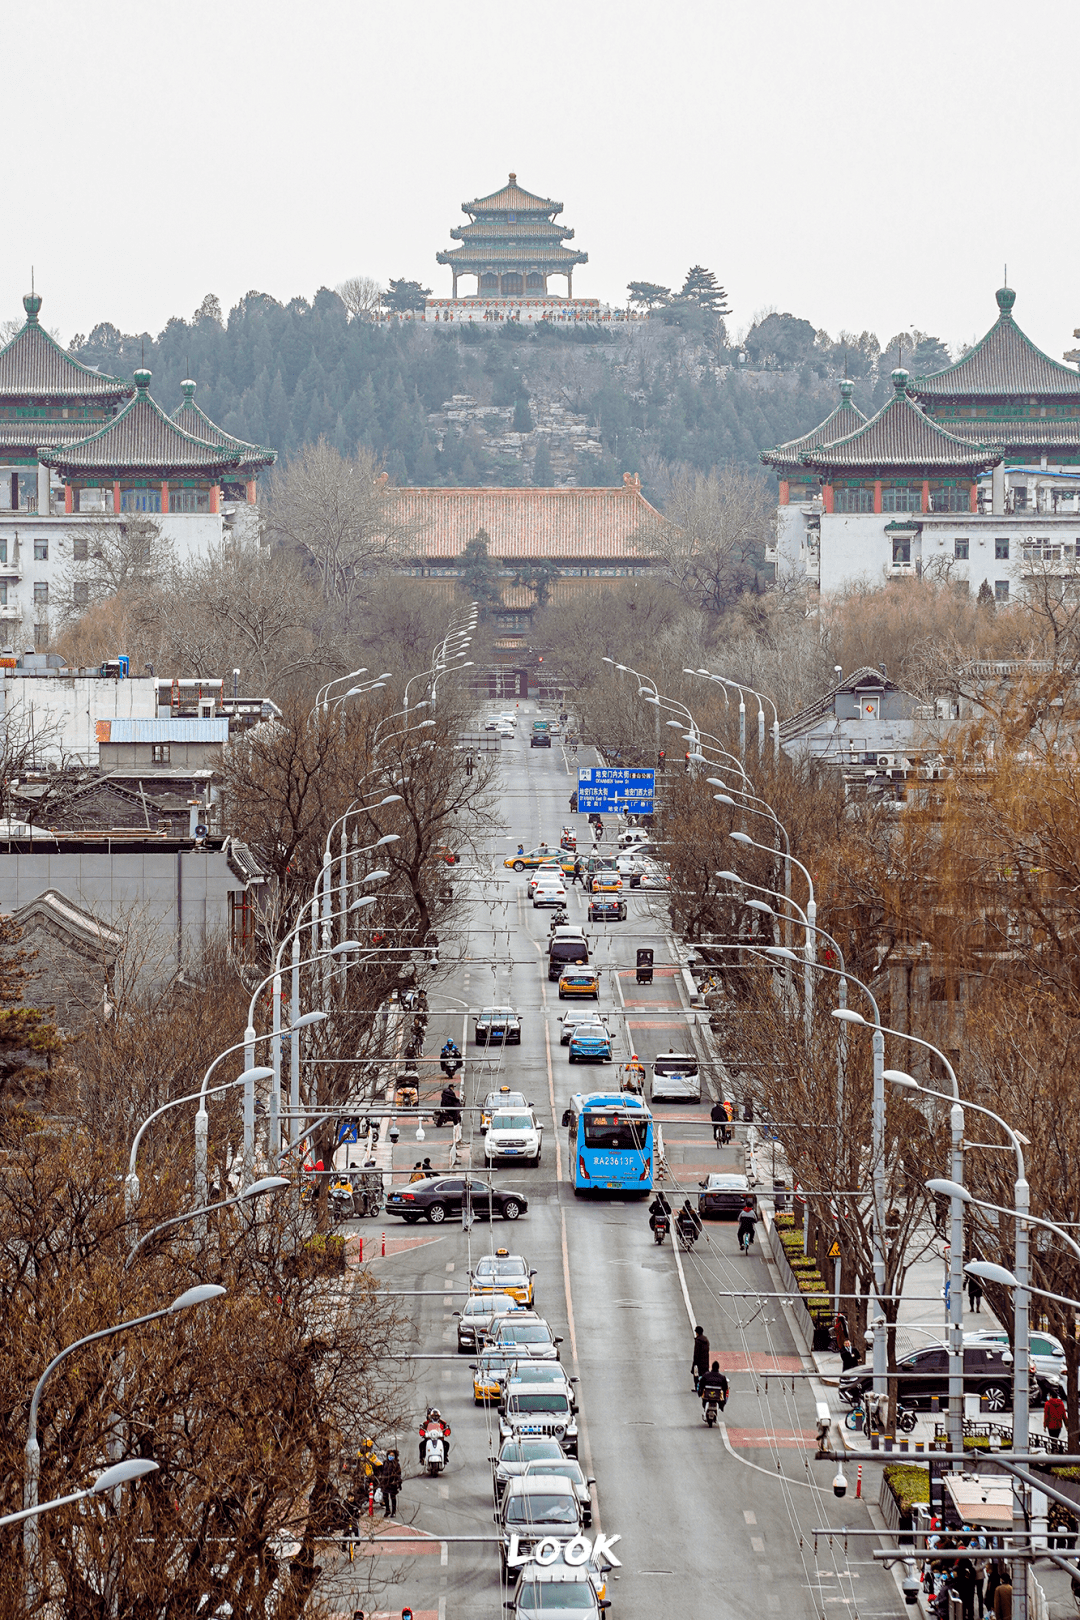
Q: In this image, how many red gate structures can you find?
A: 1